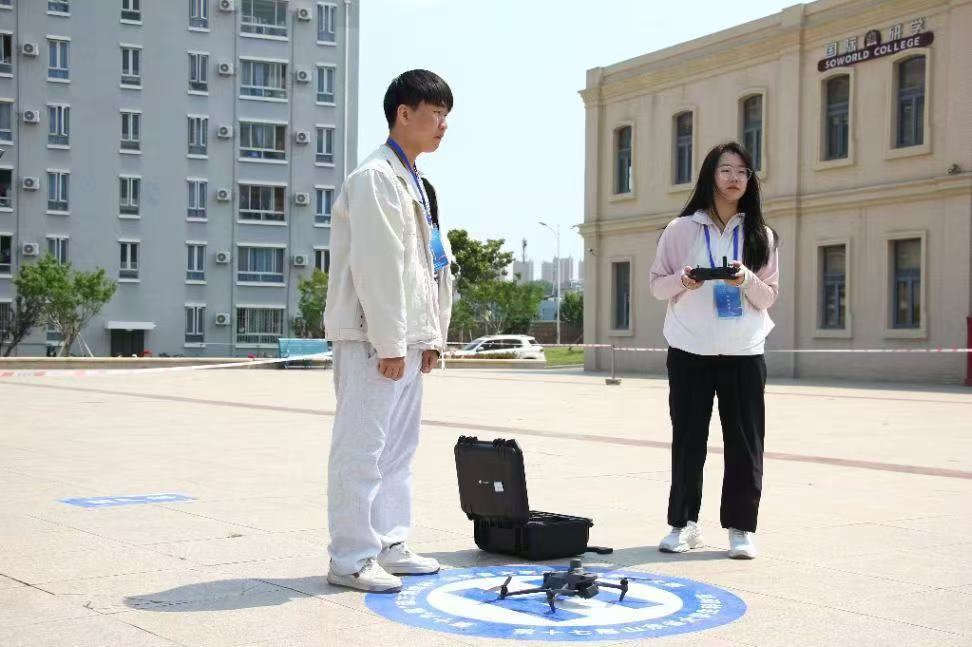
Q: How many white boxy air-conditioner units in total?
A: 15